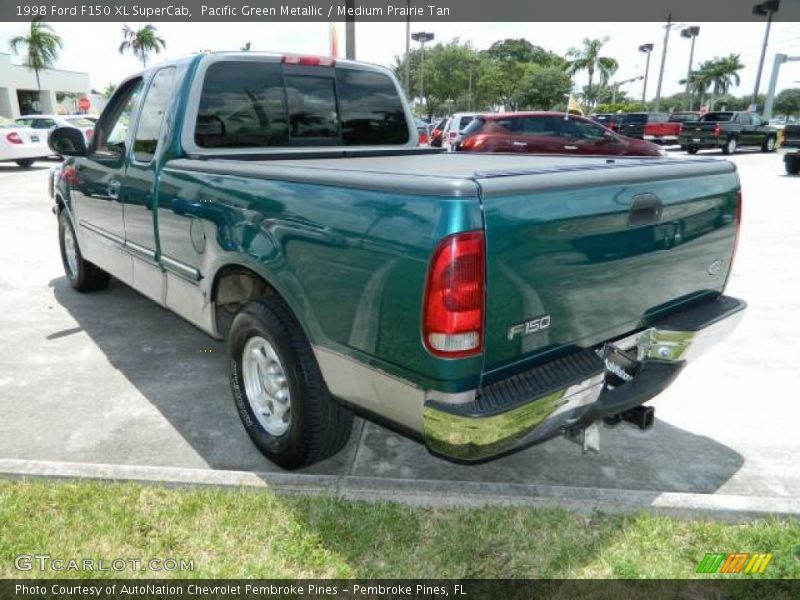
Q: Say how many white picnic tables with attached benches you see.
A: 0